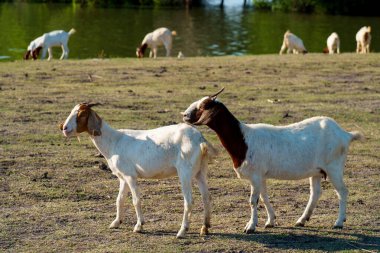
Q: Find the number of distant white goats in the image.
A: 5